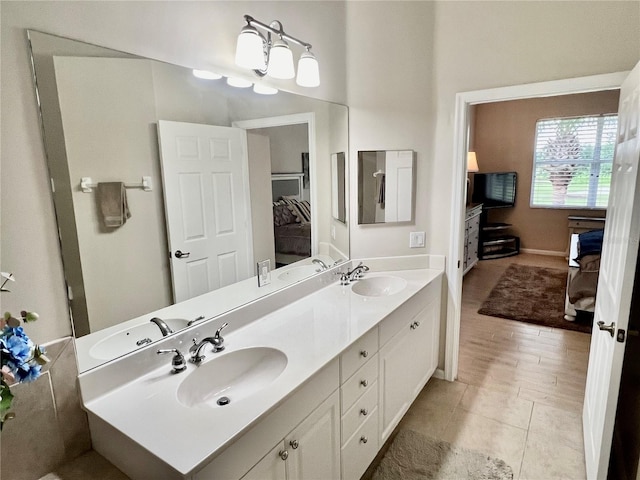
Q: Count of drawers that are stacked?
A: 4